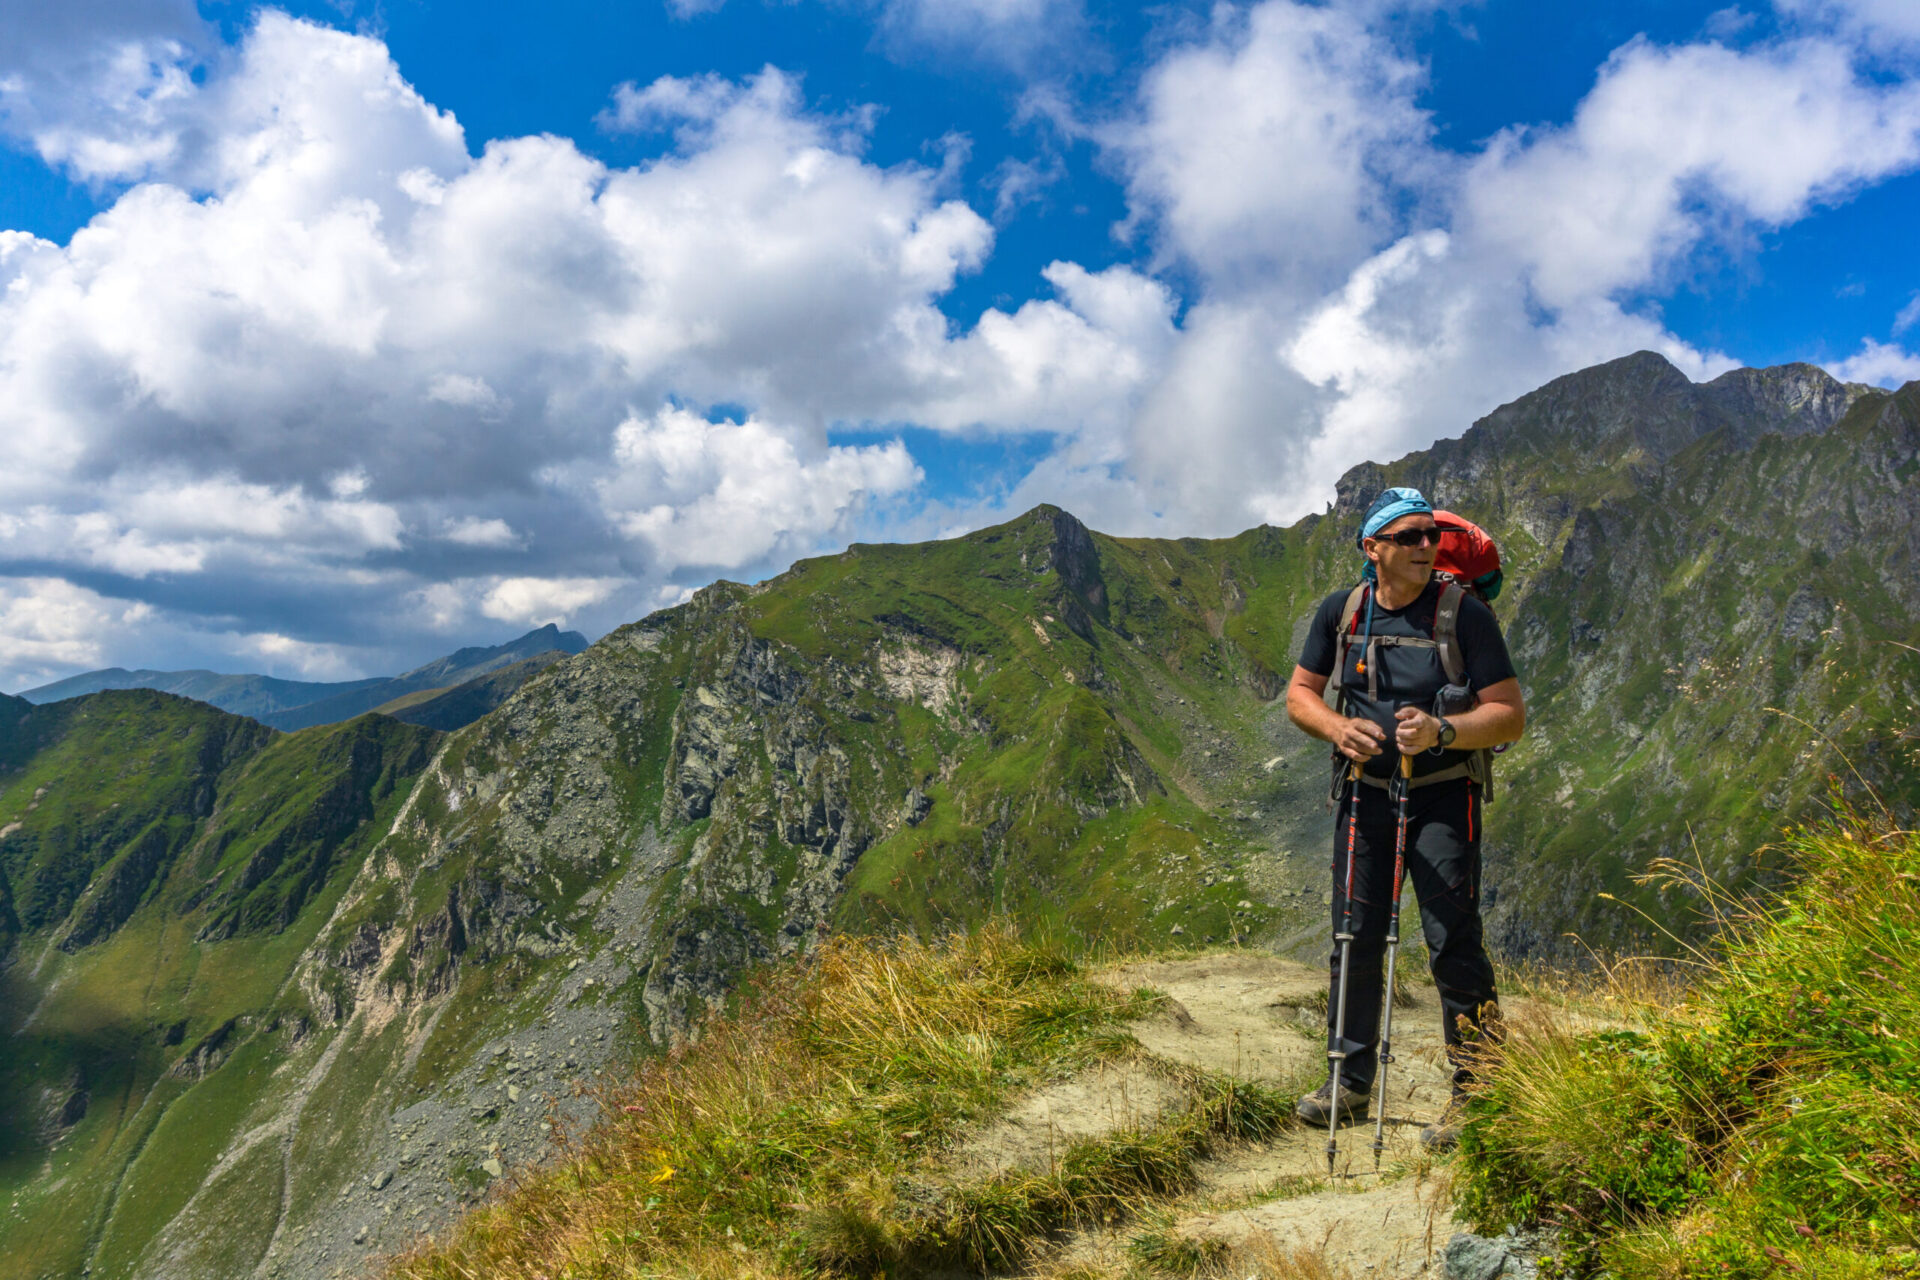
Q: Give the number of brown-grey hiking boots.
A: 2